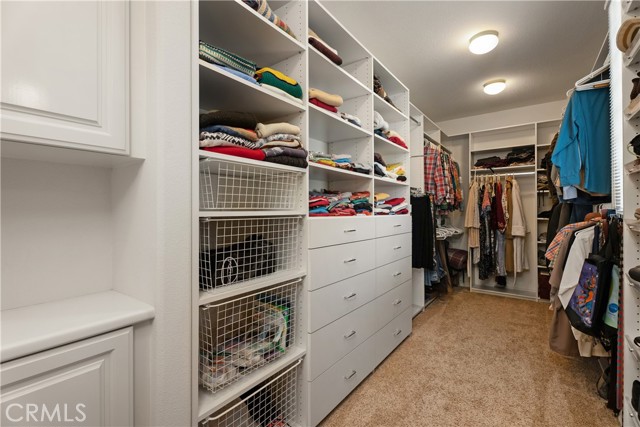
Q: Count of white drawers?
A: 10